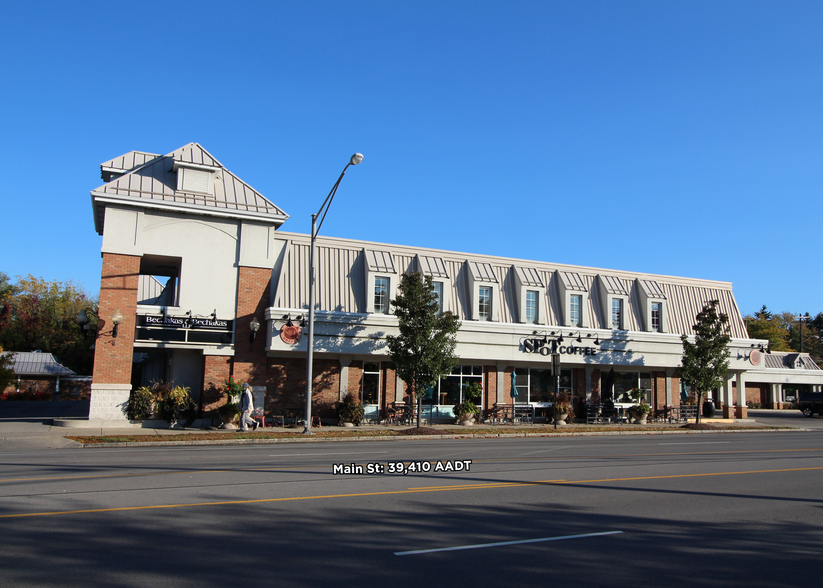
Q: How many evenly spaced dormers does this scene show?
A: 7